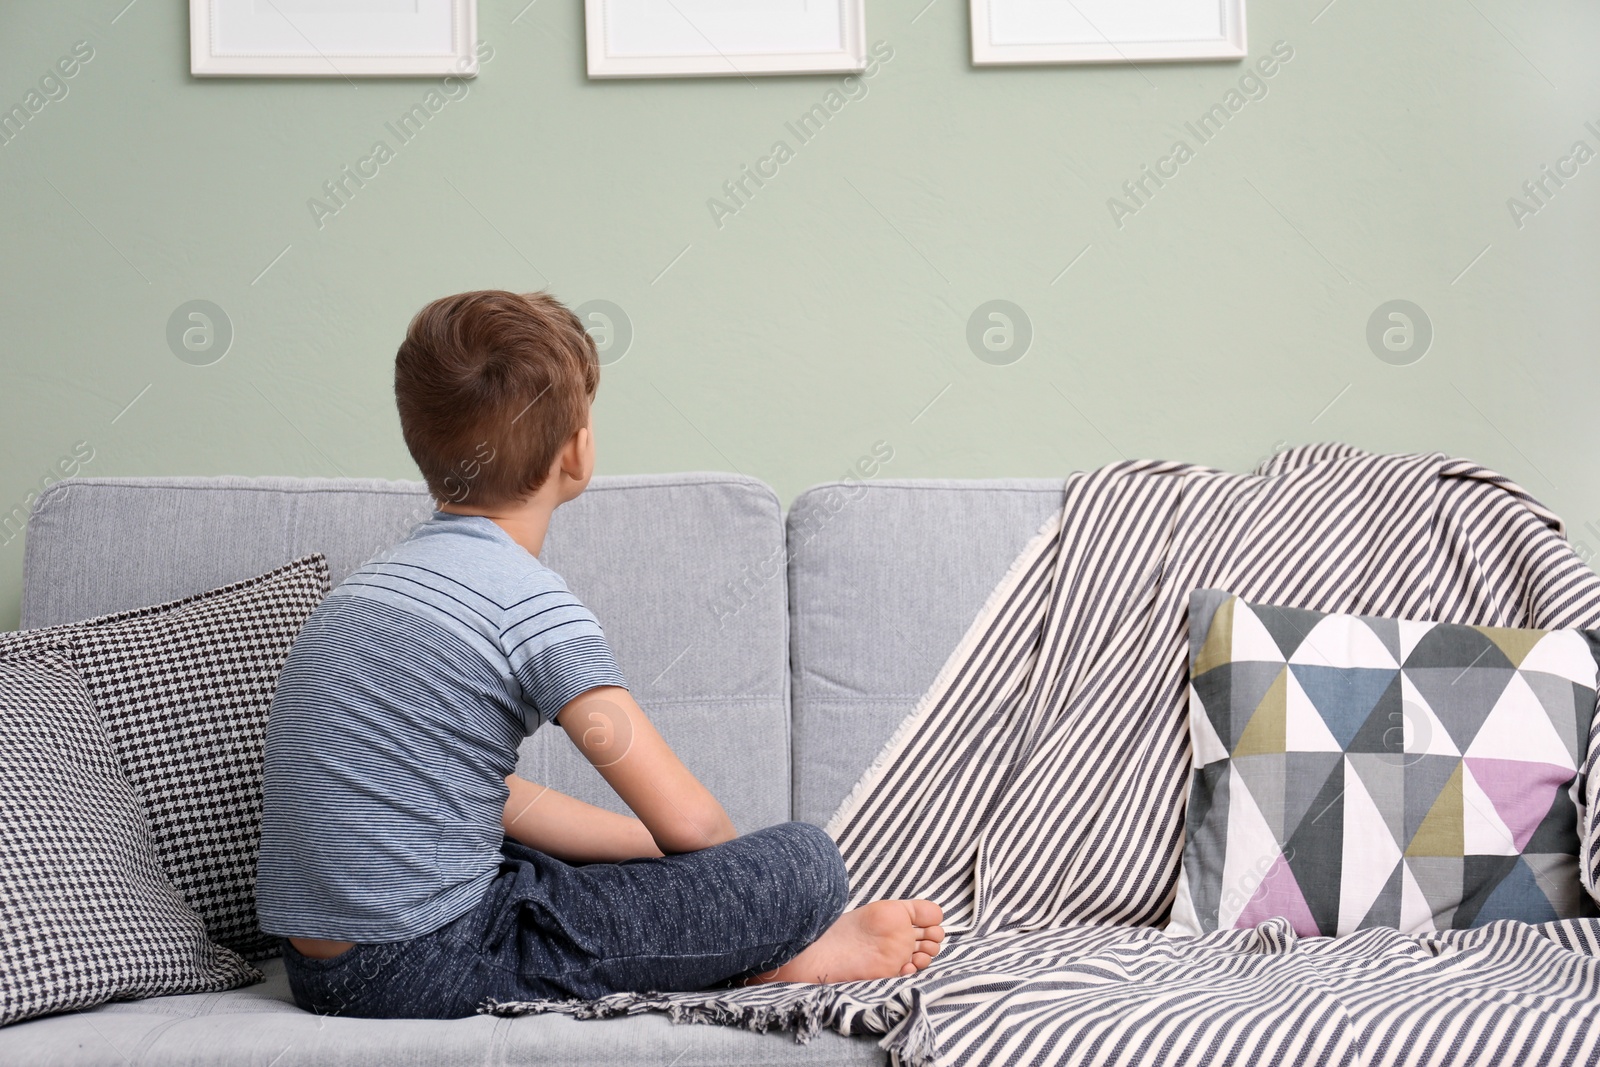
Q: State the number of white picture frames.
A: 3